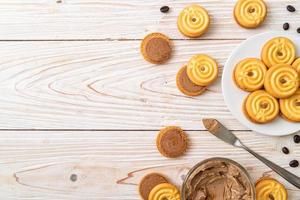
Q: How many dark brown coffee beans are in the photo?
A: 7